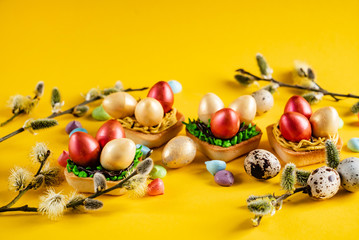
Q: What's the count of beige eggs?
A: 7